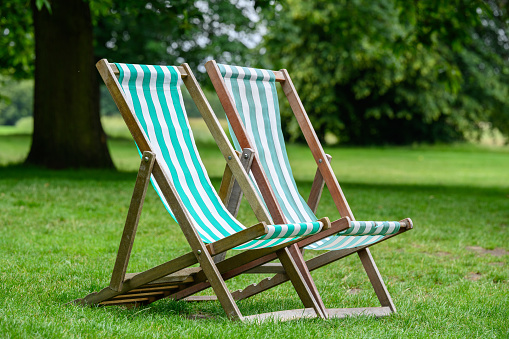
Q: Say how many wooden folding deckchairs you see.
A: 2